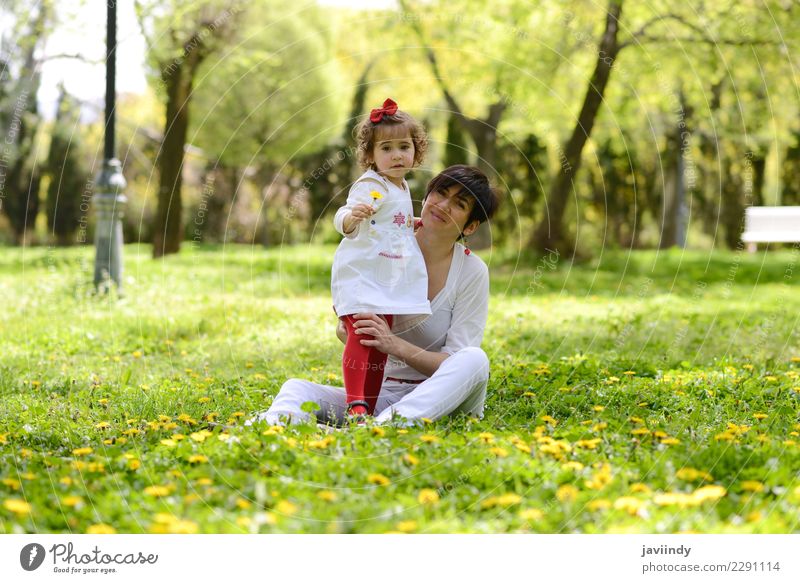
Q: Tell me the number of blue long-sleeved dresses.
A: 0